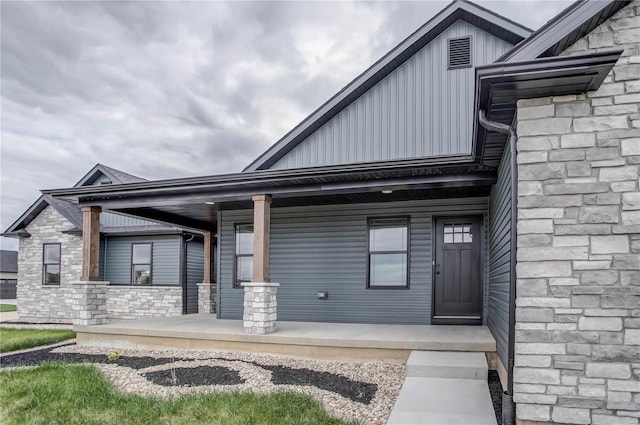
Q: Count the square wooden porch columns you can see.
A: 3